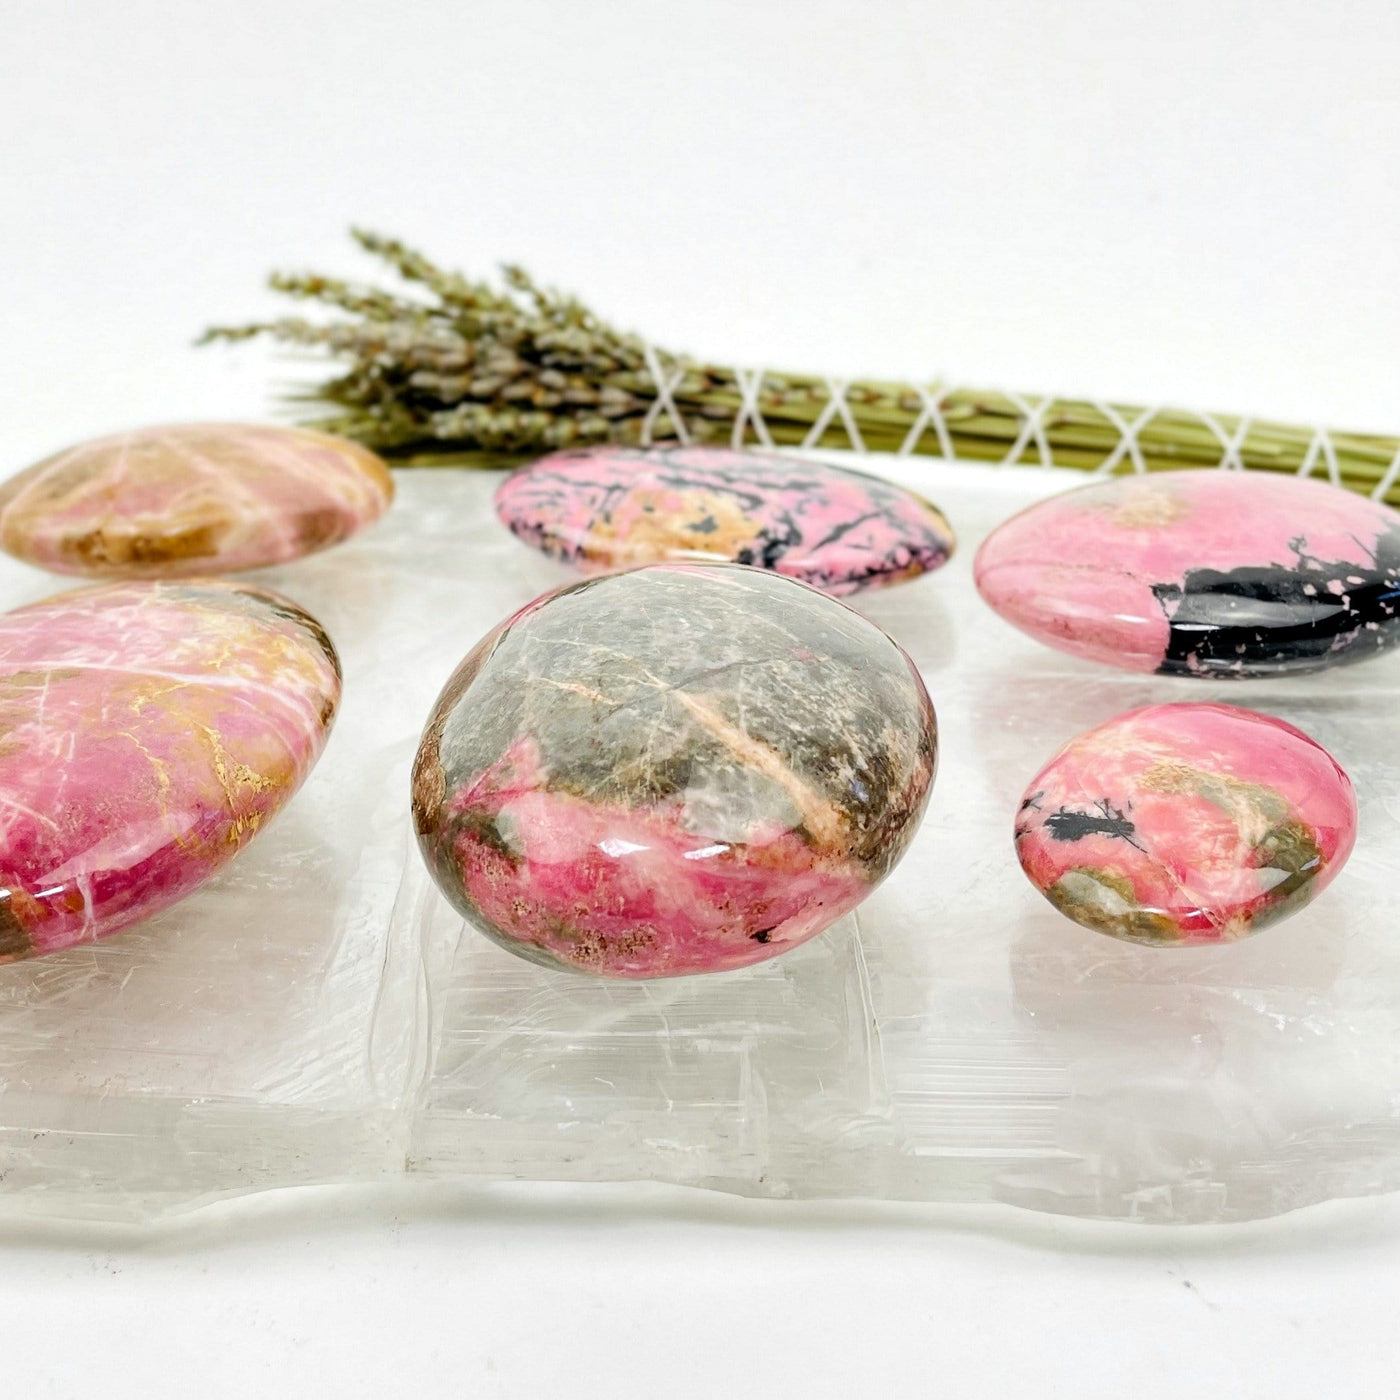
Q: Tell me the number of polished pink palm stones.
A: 6